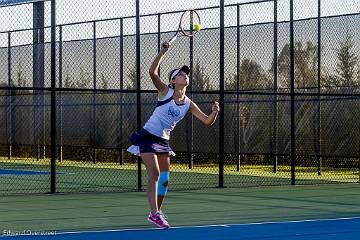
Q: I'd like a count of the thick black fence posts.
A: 4